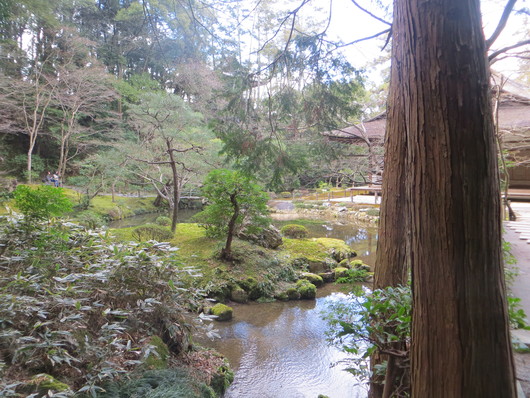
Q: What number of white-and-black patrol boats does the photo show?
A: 0